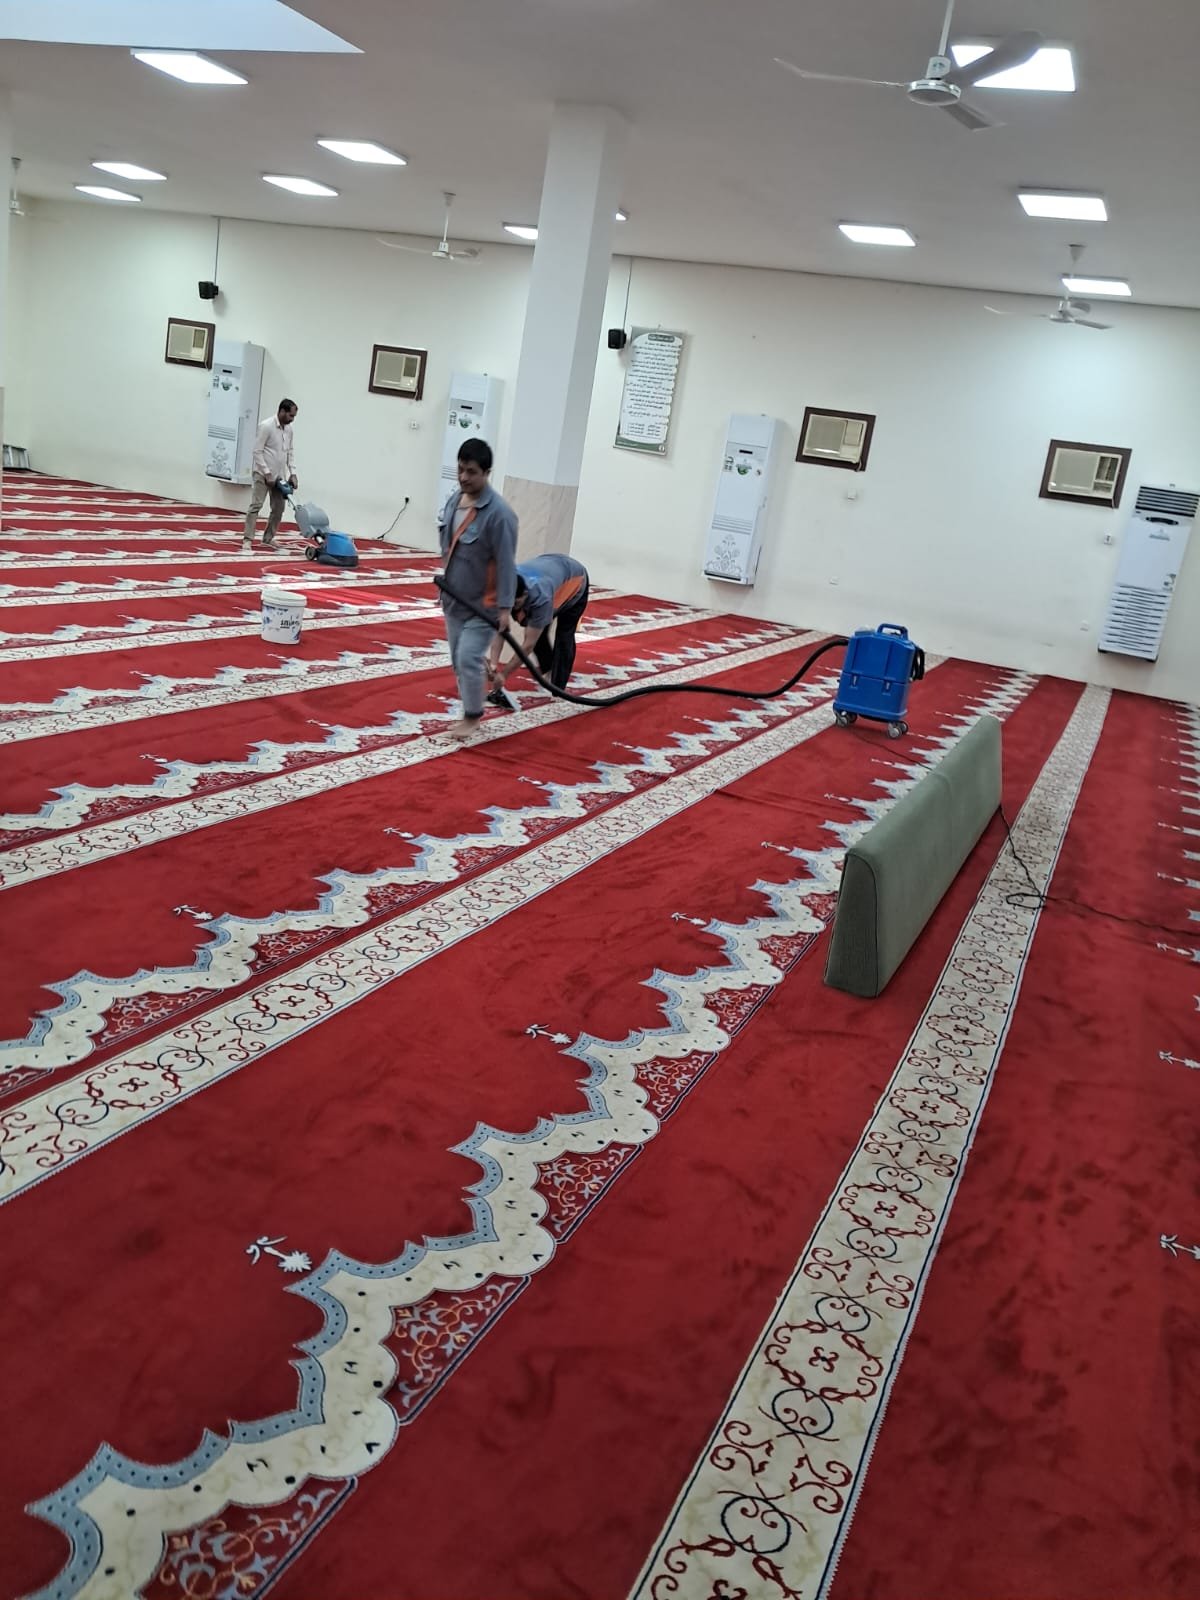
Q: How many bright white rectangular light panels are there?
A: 11